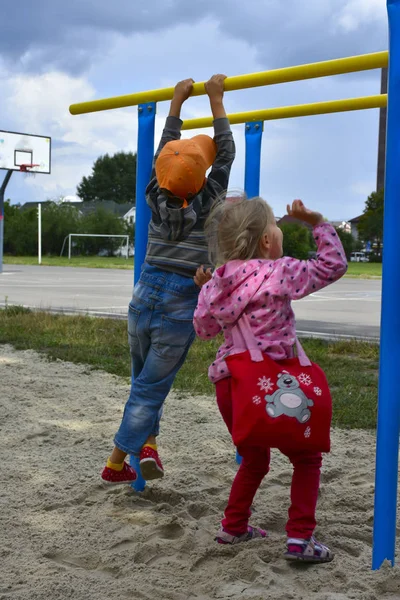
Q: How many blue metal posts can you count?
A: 3